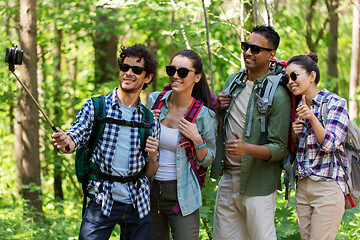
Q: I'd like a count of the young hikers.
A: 4